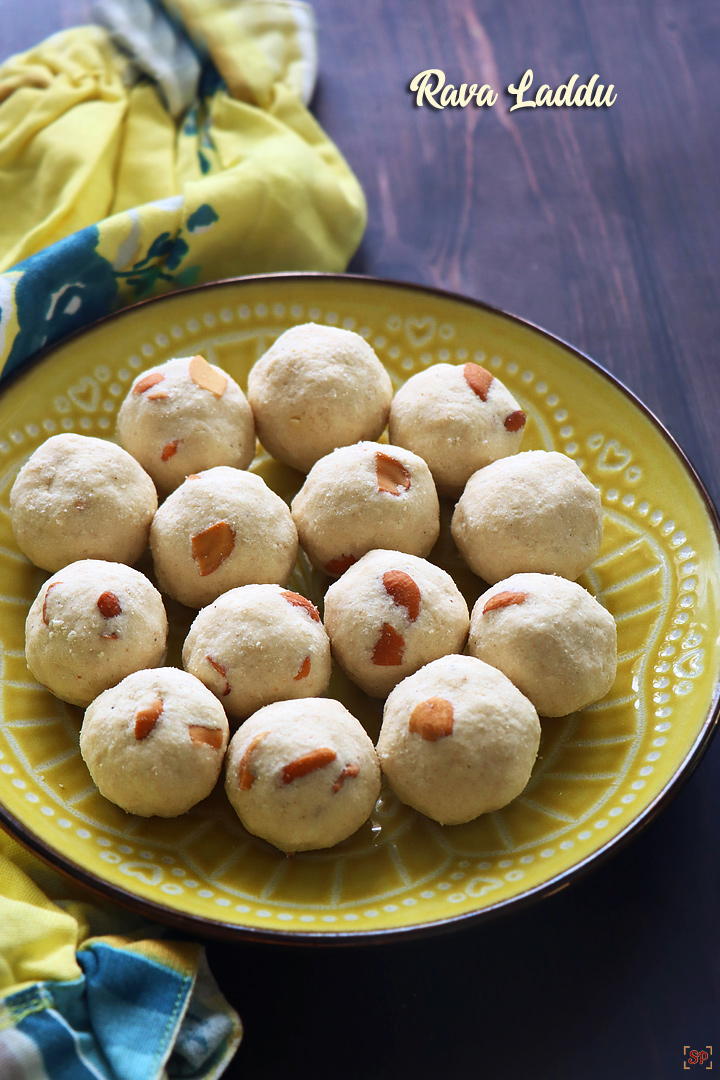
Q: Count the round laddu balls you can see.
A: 14